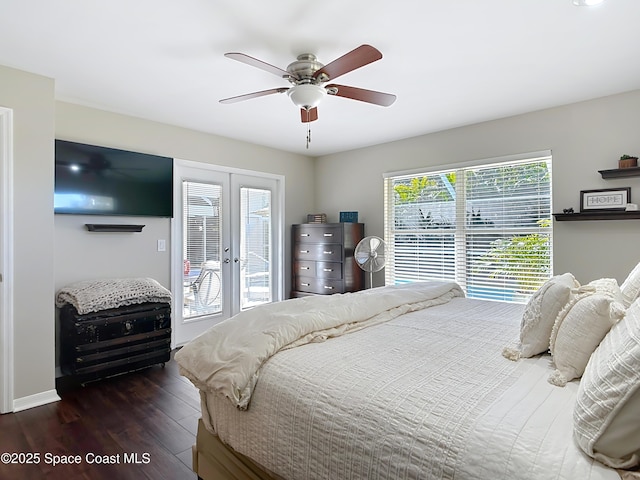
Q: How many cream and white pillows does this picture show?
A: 4